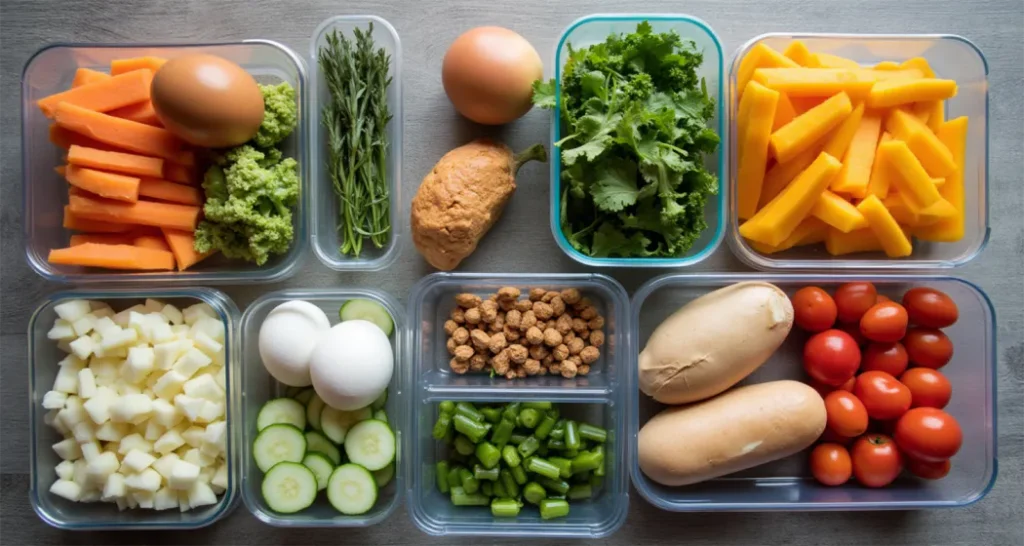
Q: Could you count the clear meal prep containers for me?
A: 8